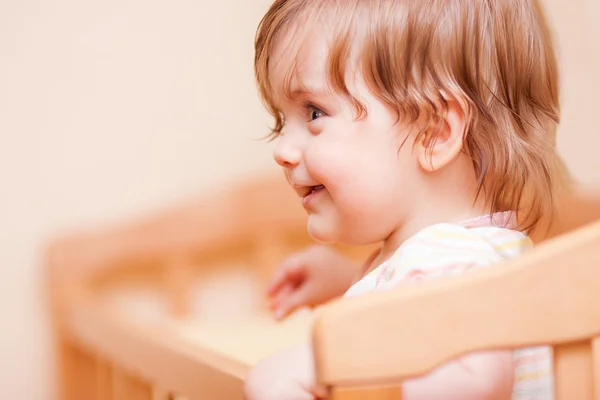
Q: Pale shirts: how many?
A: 1